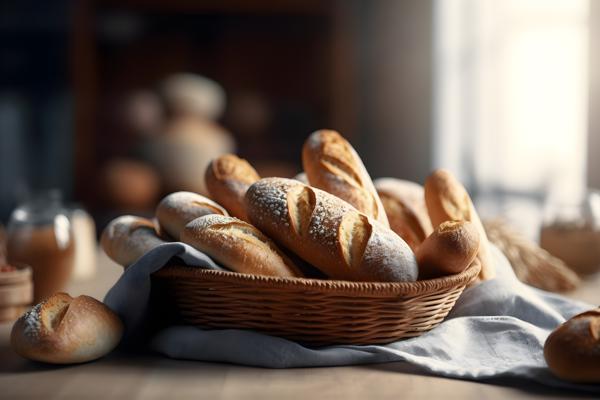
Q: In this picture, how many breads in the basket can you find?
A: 9